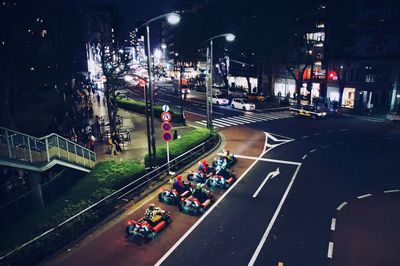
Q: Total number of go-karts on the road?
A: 6